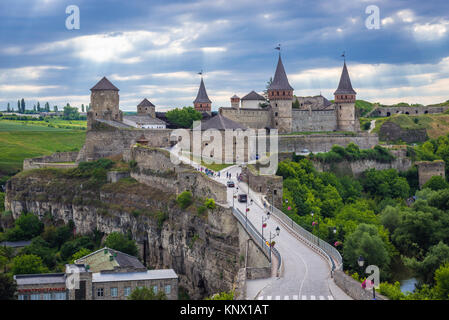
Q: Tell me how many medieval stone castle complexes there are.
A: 1